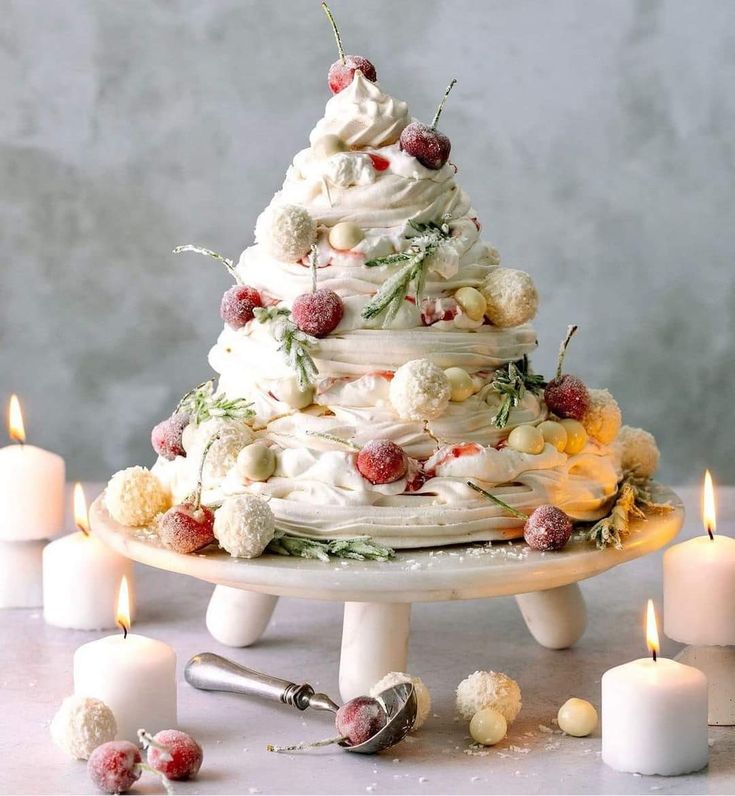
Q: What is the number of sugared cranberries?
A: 12